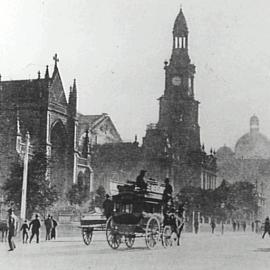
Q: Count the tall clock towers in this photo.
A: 1